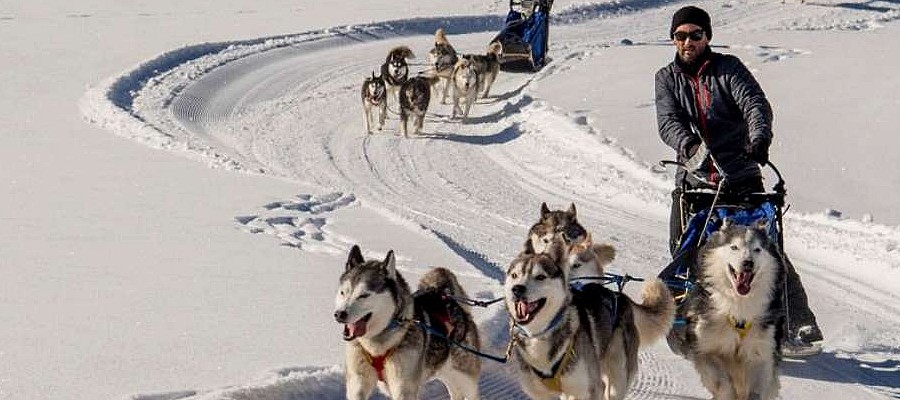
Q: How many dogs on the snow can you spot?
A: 11